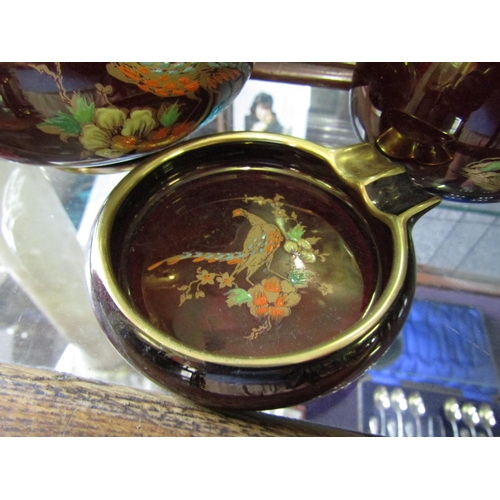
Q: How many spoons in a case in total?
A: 6